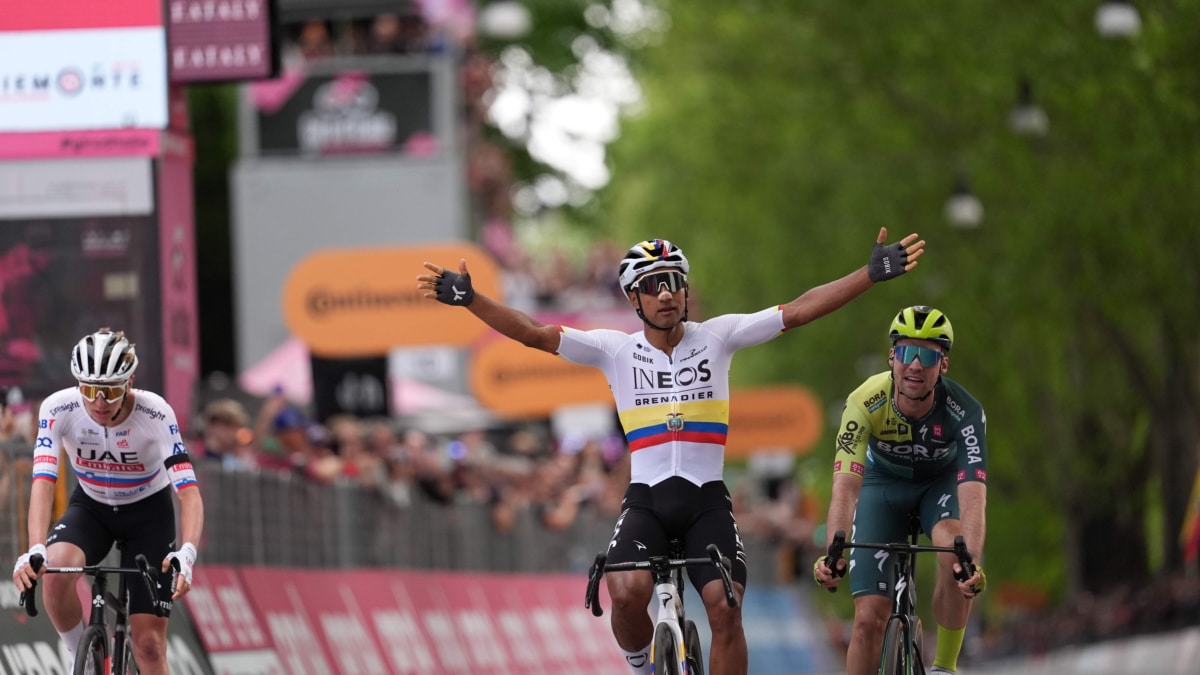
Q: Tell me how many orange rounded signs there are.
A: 3